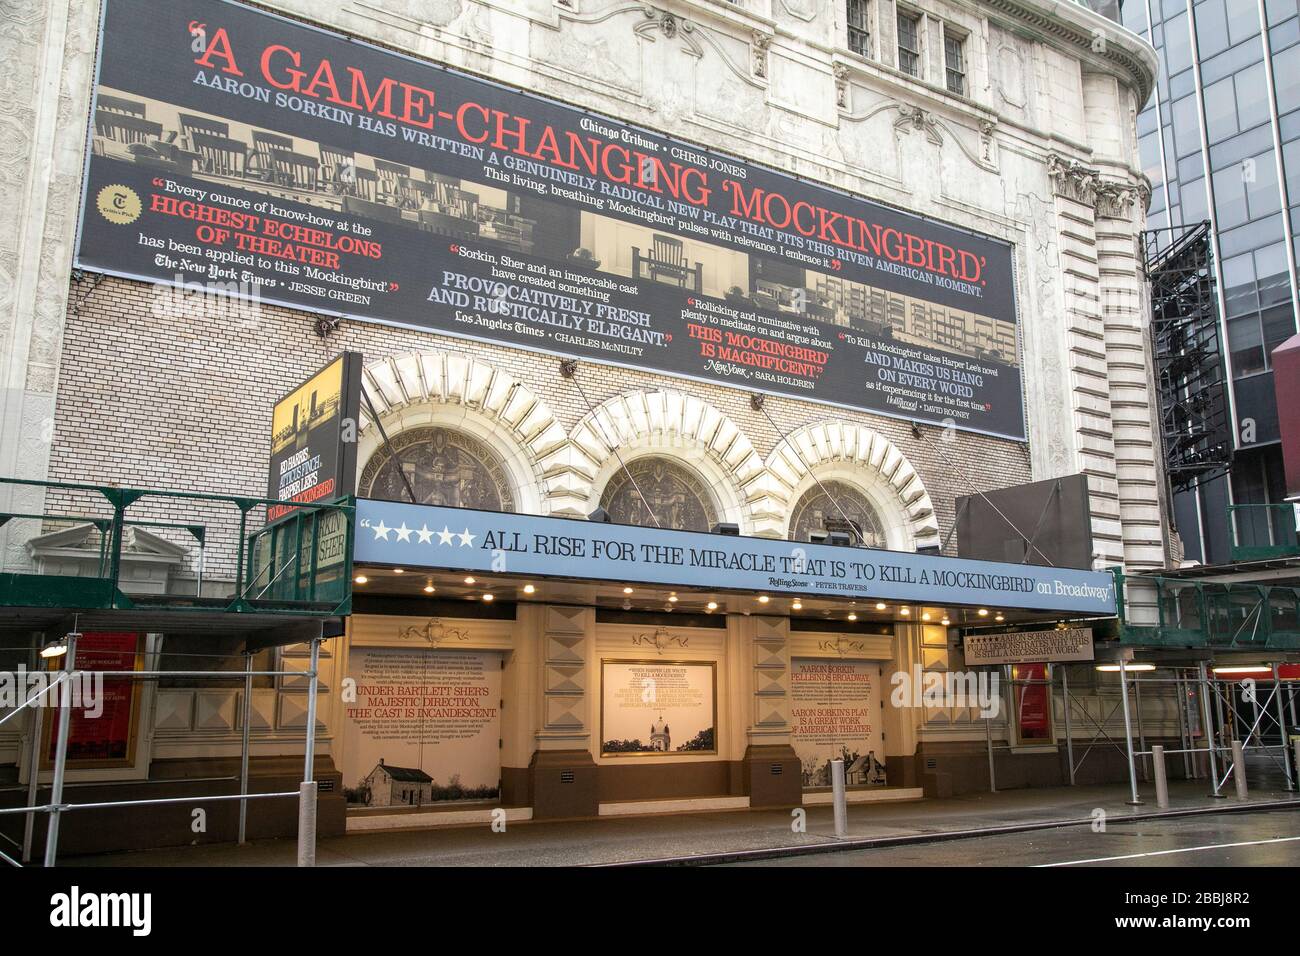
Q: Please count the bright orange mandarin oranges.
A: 0